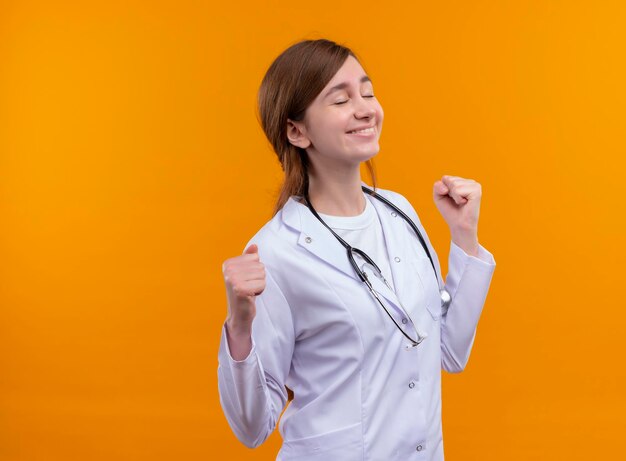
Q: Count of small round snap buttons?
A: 6